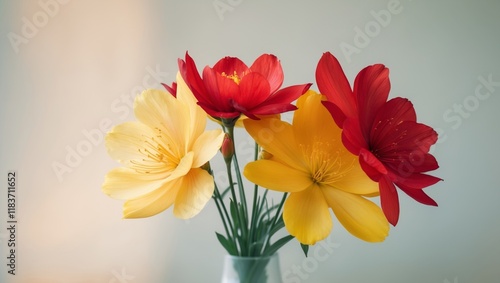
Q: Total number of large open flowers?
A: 4